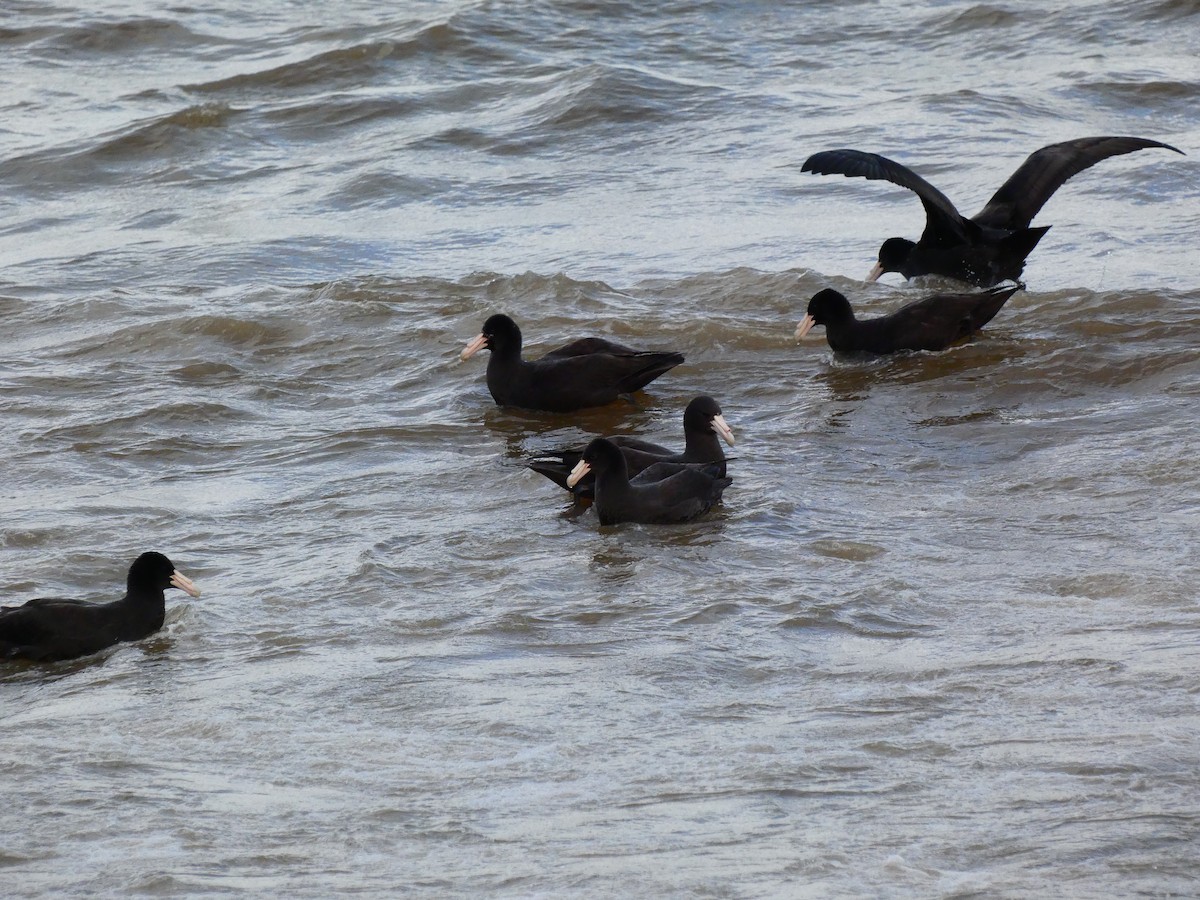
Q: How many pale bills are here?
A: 6